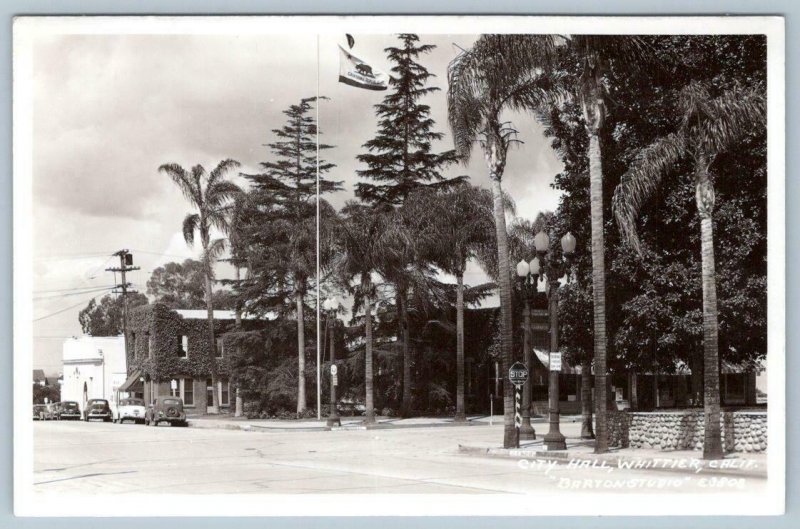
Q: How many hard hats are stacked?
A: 0